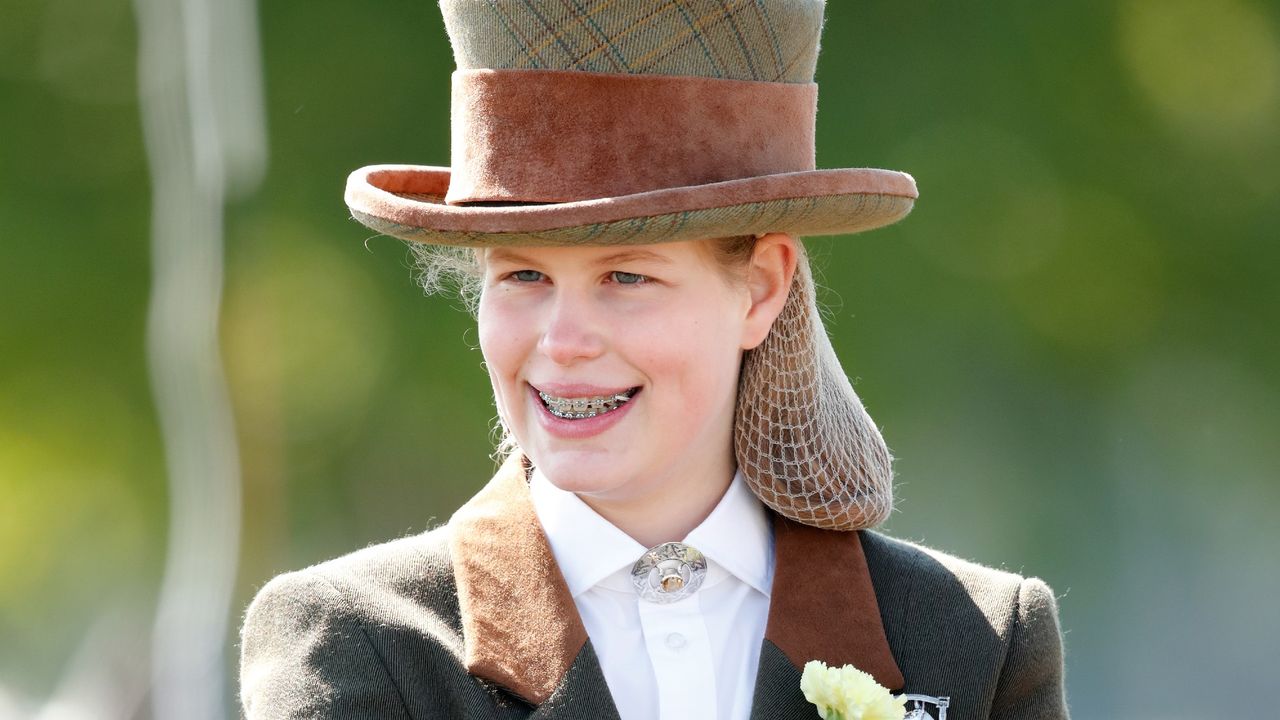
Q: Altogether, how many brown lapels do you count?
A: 2